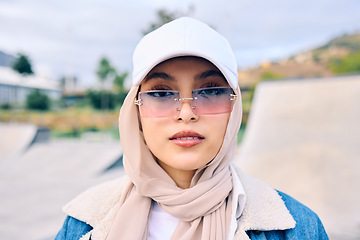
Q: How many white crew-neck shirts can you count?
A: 1